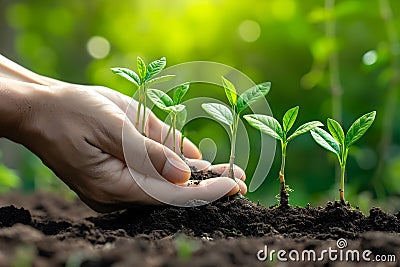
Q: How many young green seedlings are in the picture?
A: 5